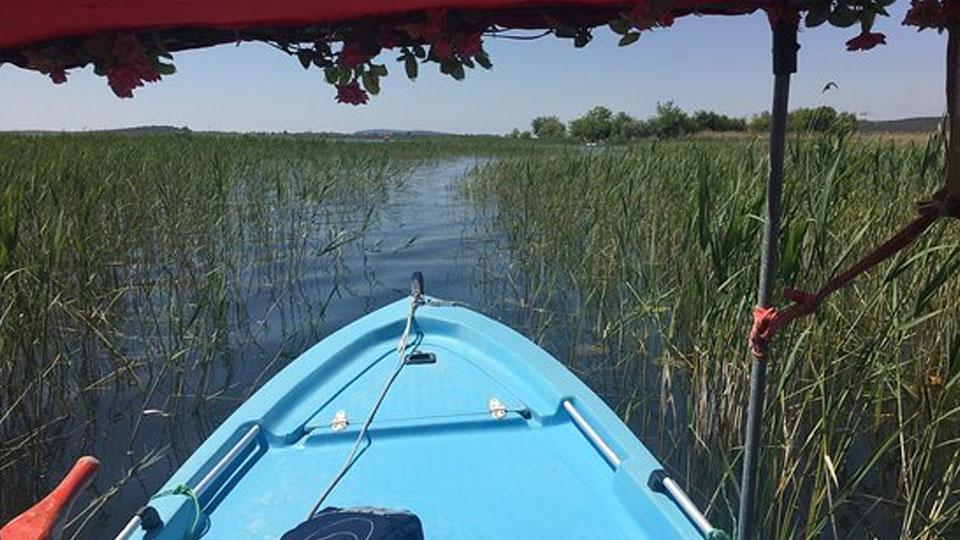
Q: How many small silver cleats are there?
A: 2